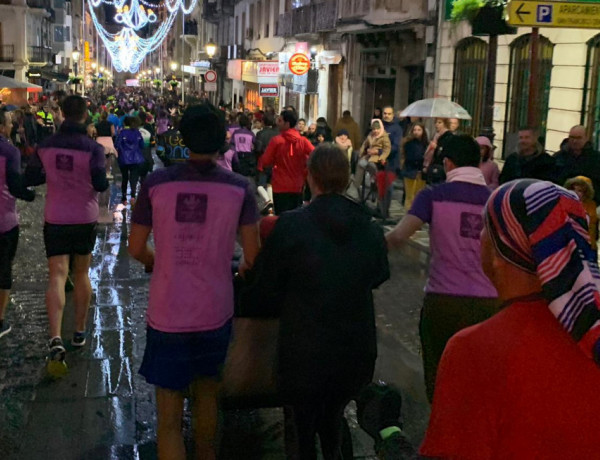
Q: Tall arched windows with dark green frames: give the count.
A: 3